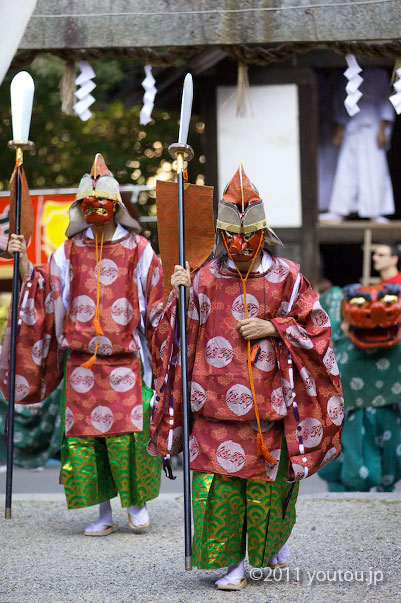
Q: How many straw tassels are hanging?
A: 3